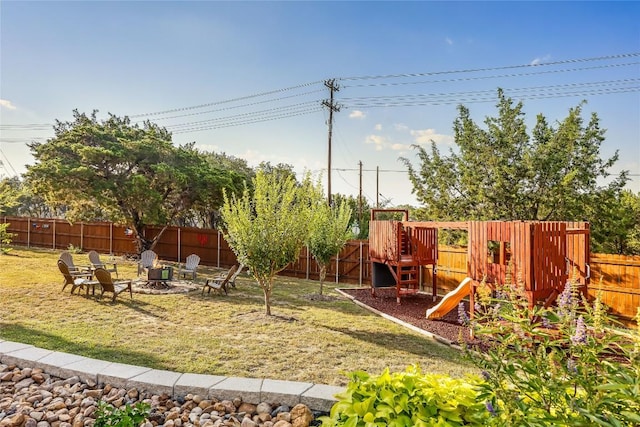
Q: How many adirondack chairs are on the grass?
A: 8